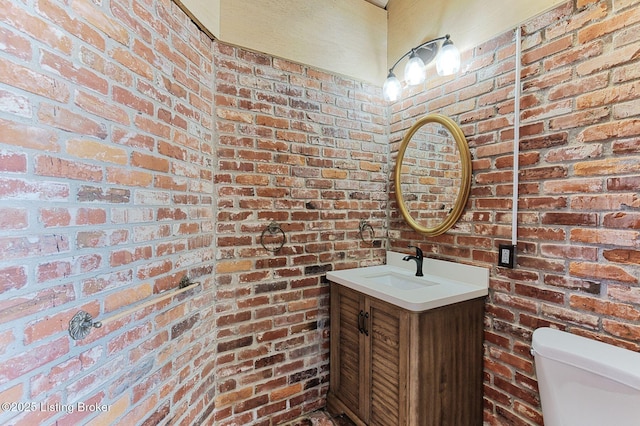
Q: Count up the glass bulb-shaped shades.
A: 3